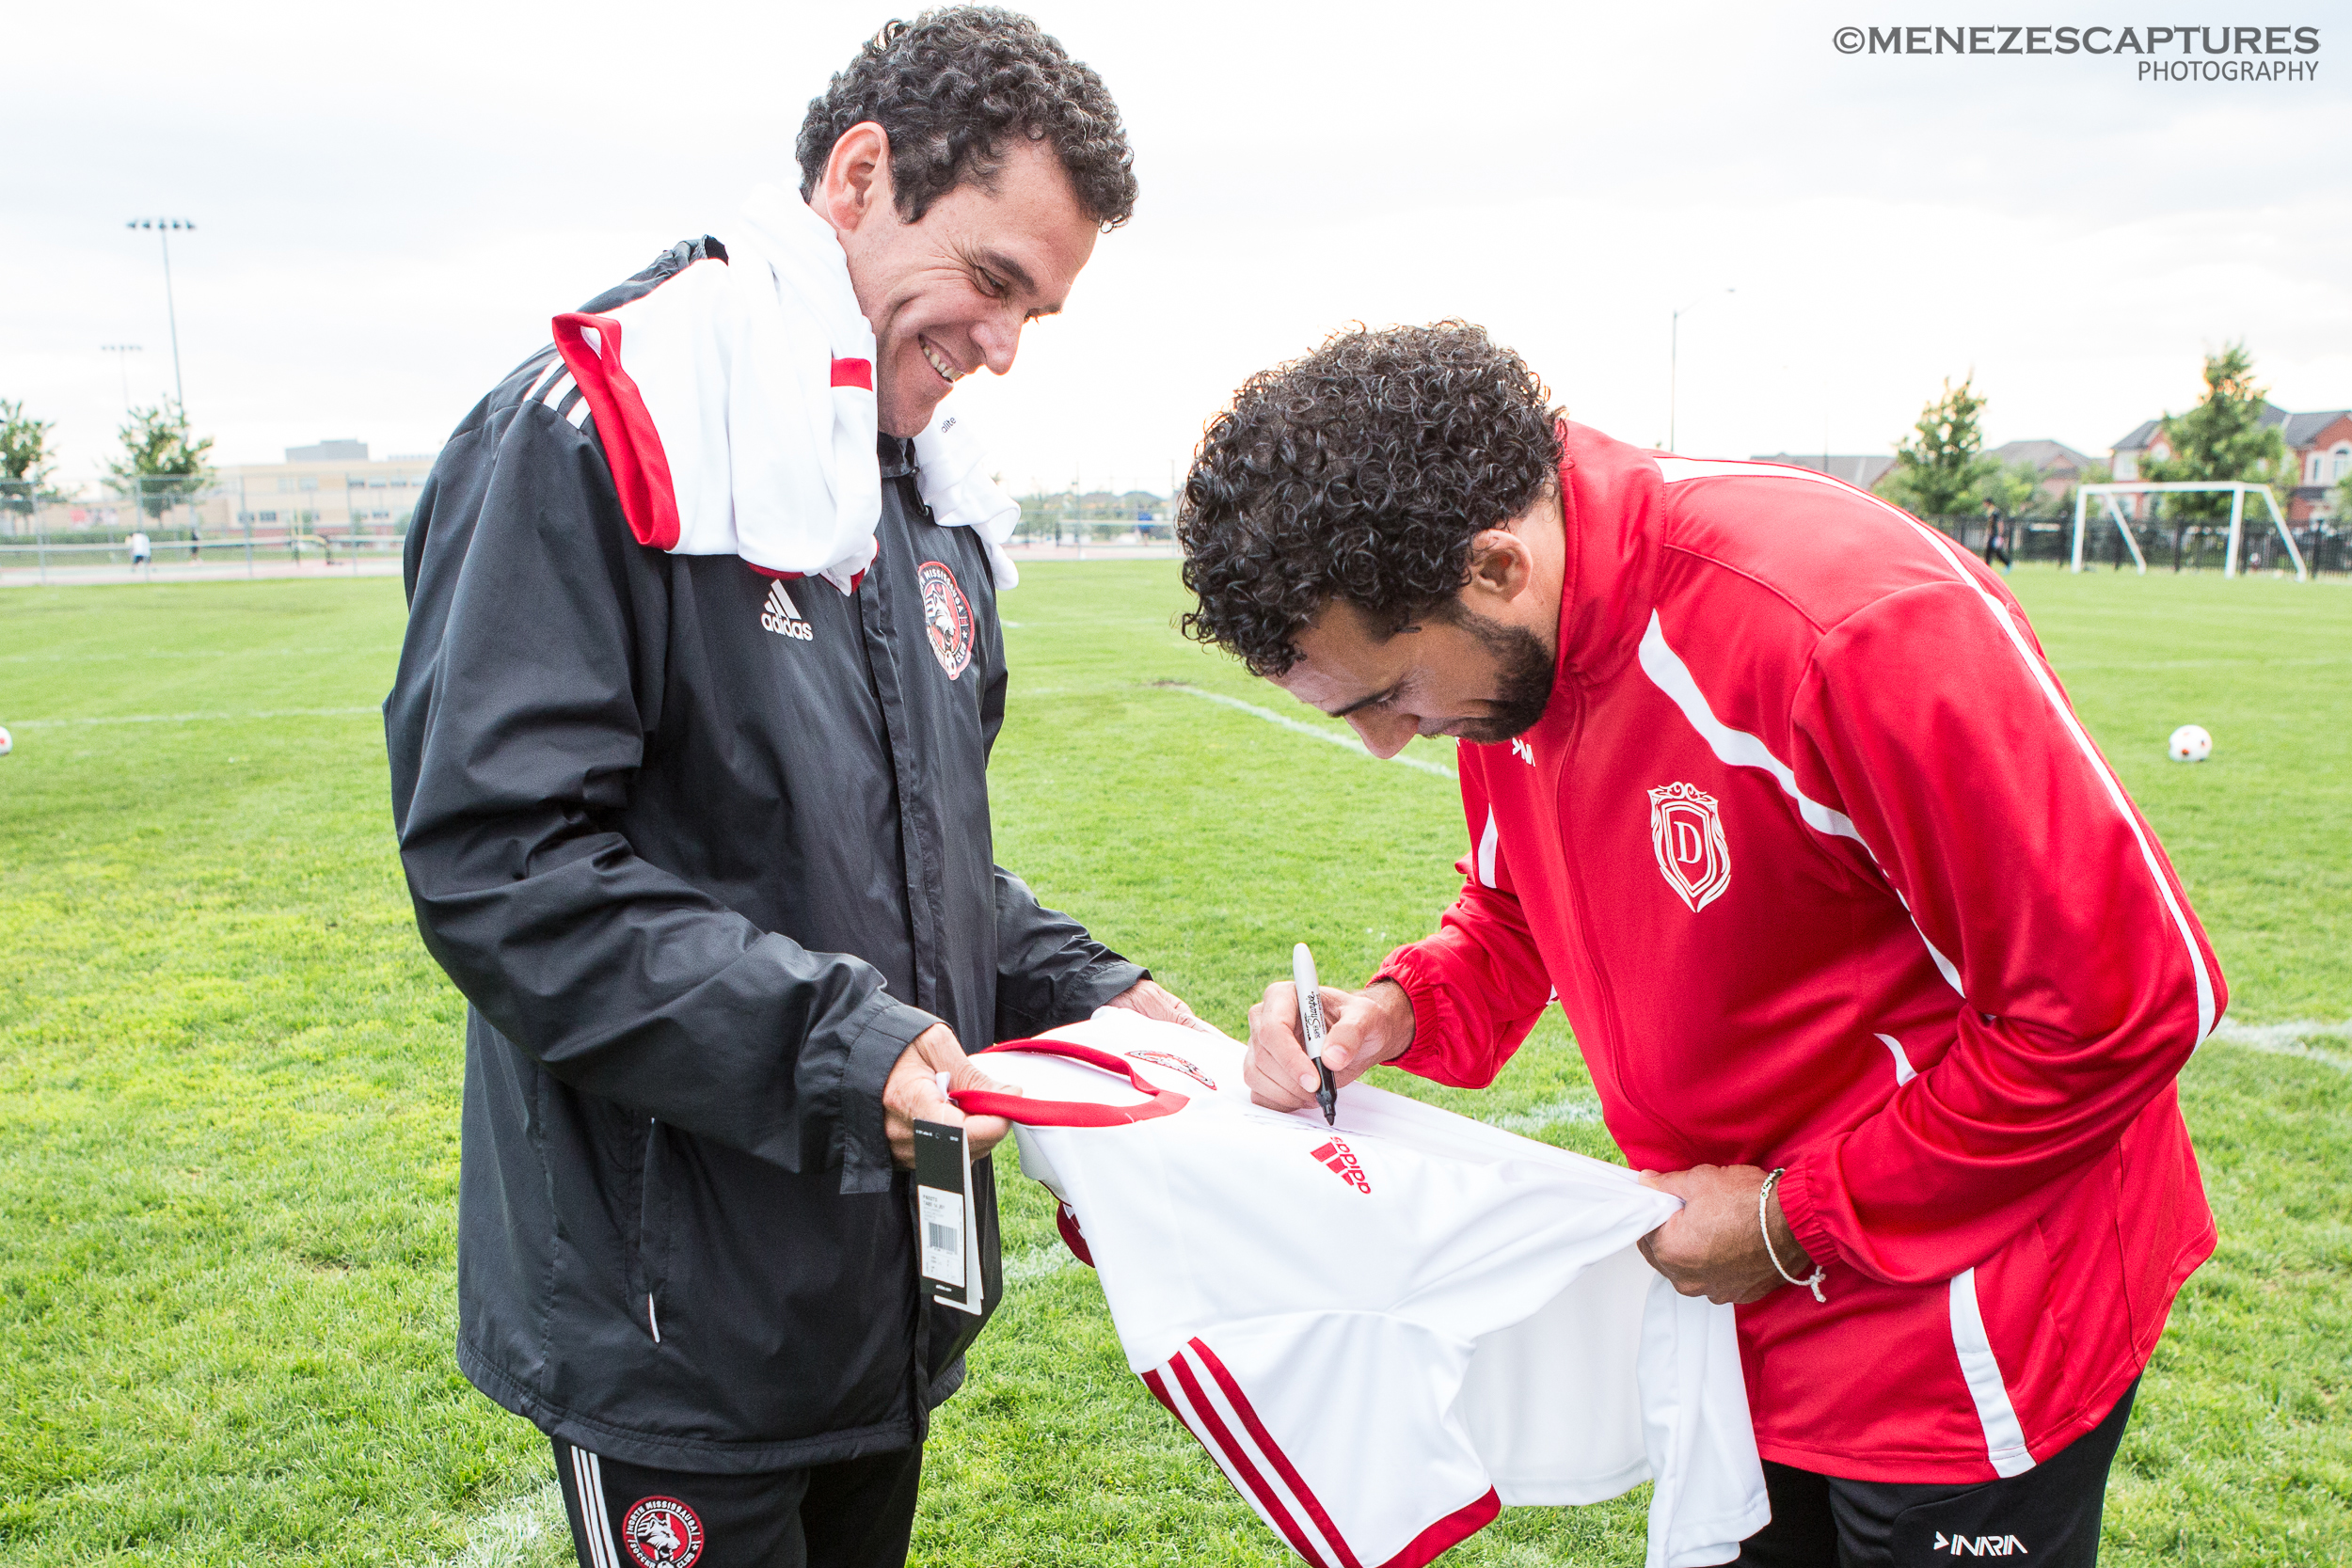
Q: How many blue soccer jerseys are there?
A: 0